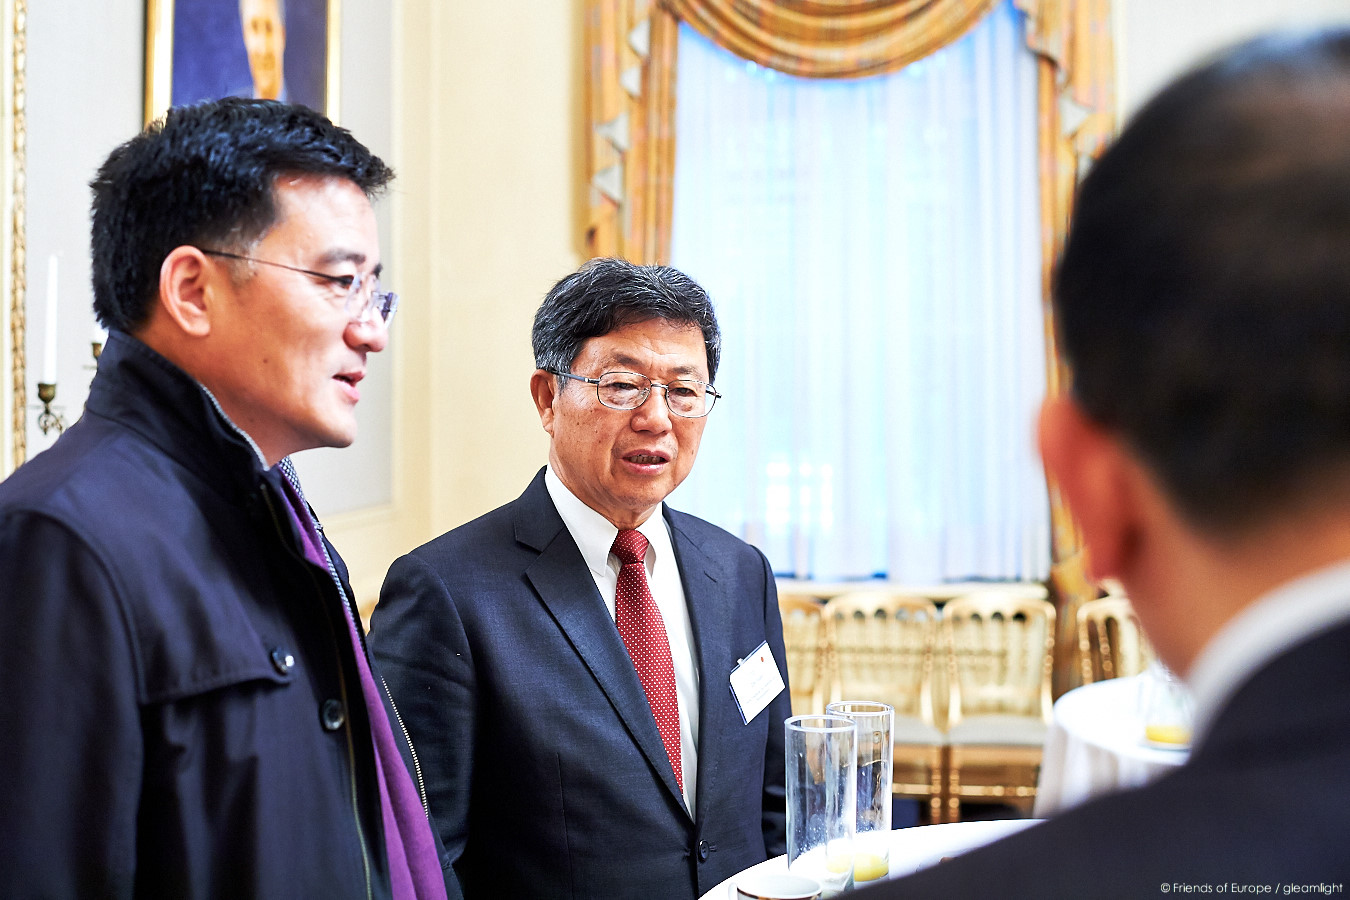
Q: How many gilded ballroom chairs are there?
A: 4